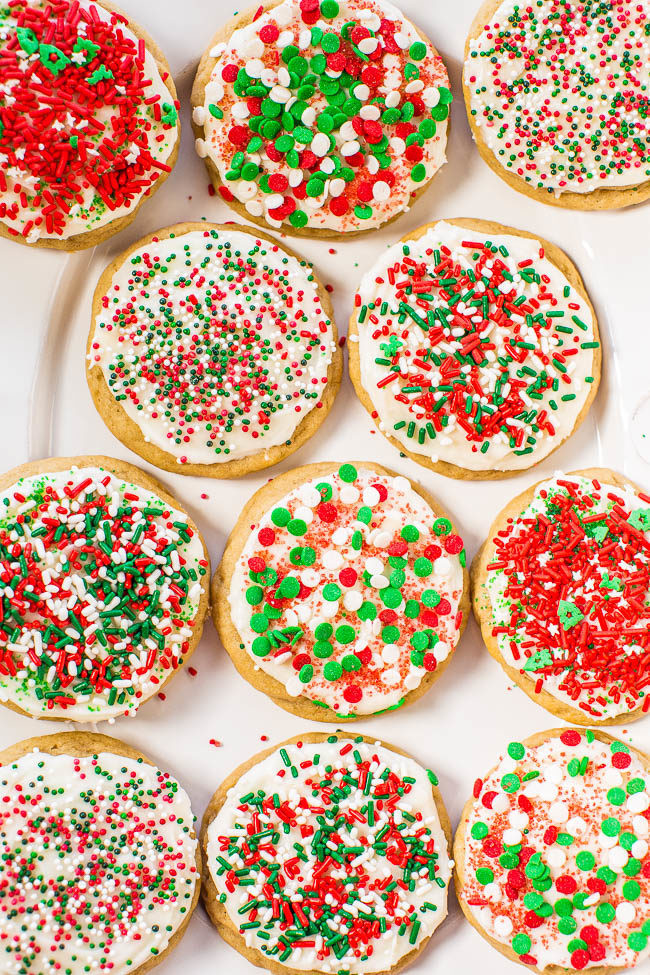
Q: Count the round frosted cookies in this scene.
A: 11